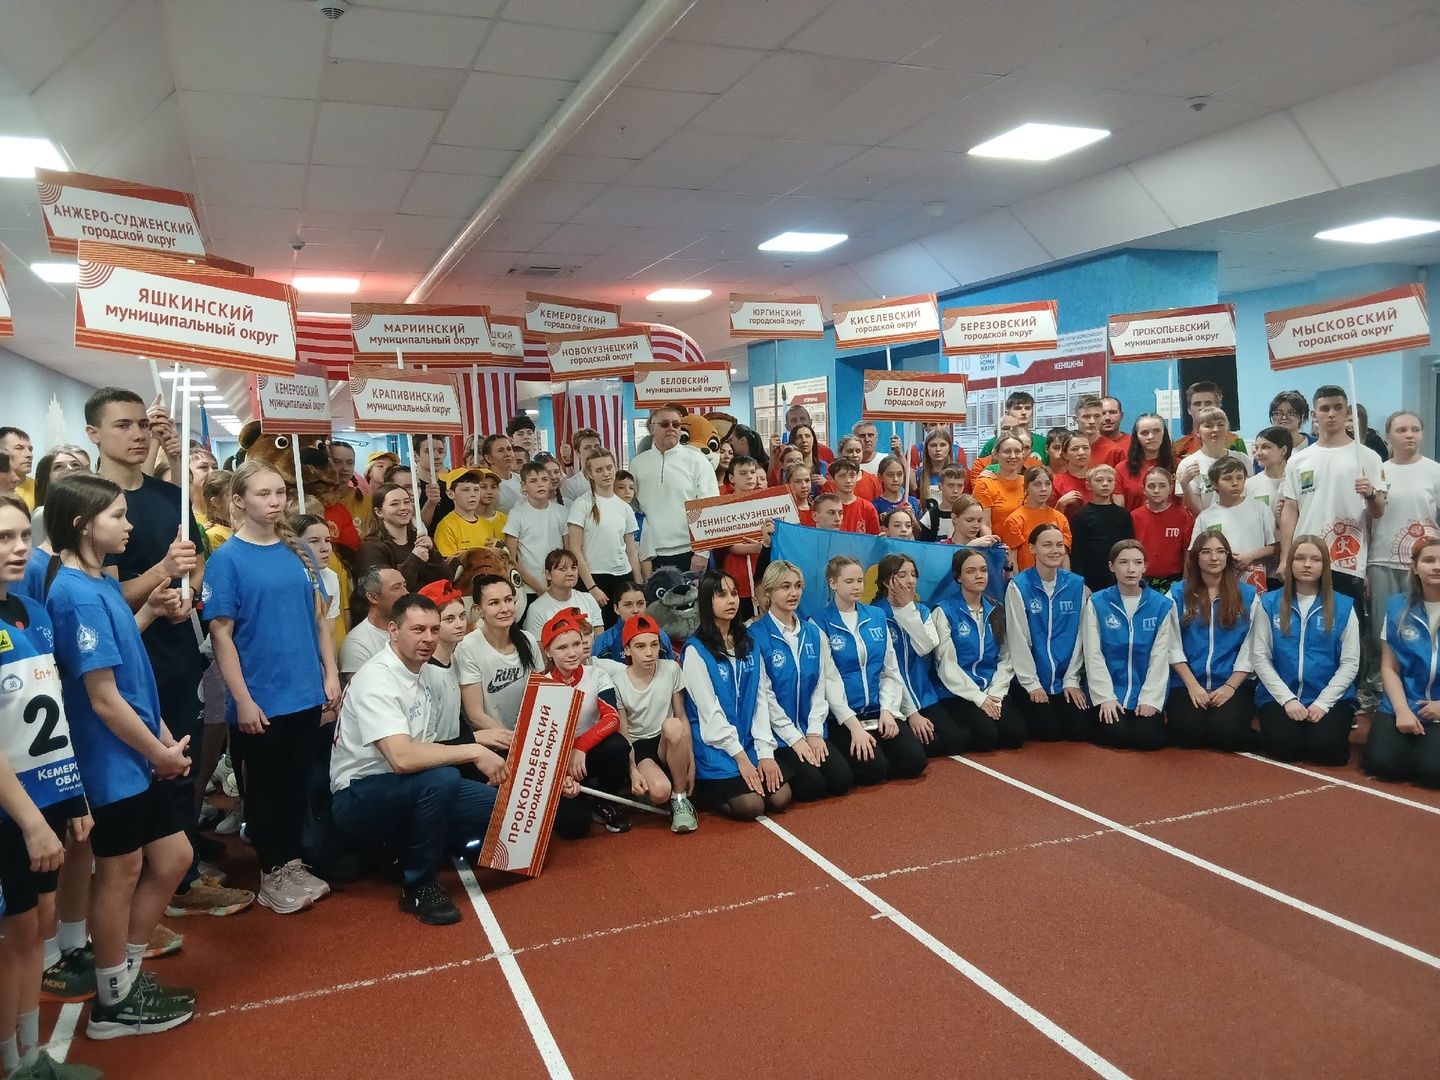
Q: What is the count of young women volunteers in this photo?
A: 10